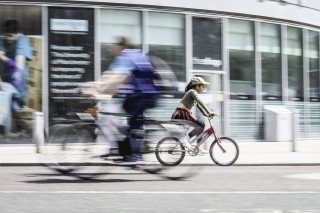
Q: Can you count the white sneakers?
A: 2